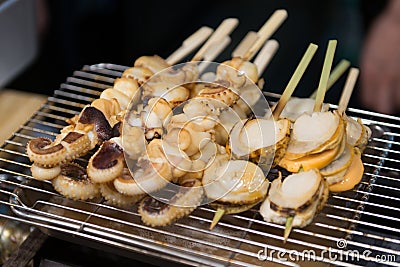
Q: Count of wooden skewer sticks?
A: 10